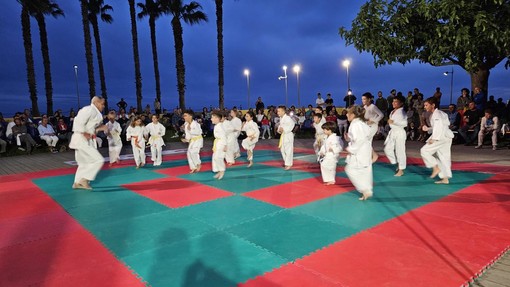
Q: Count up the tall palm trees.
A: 8